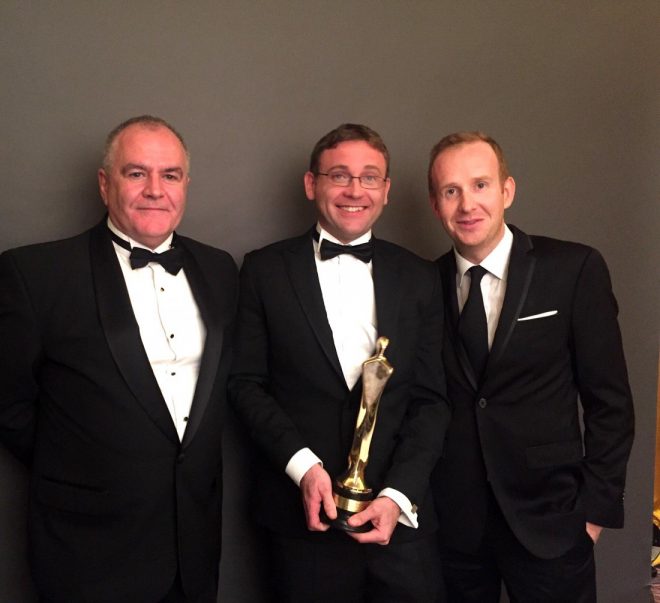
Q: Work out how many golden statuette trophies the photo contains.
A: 1